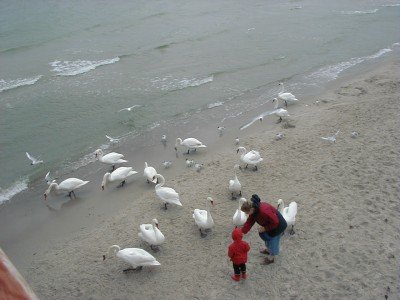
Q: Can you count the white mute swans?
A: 15